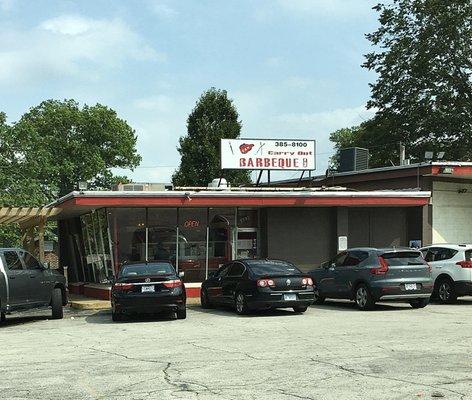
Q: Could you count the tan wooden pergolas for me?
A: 1